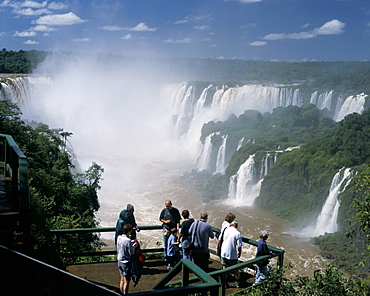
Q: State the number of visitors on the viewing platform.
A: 9